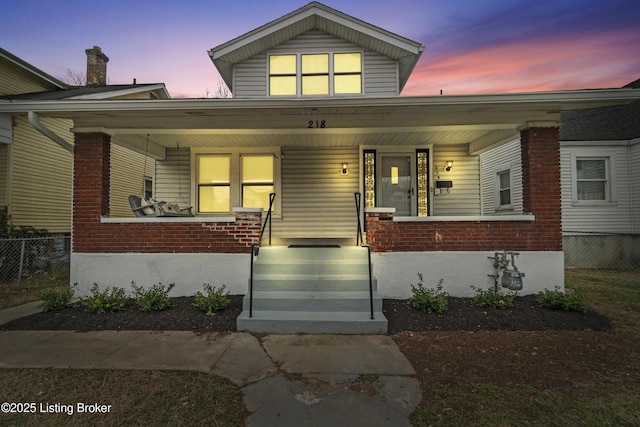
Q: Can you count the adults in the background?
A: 0